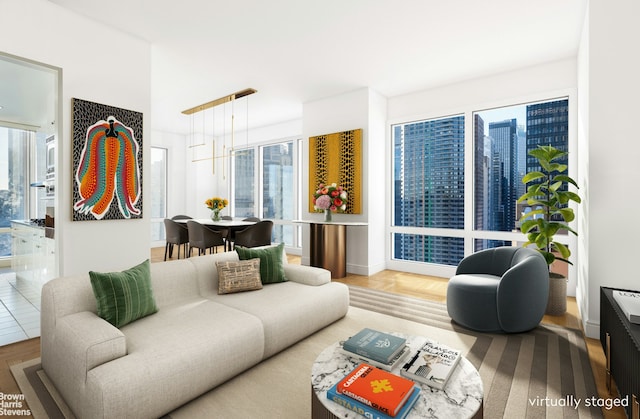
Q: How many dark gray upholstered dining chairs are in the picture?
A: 6